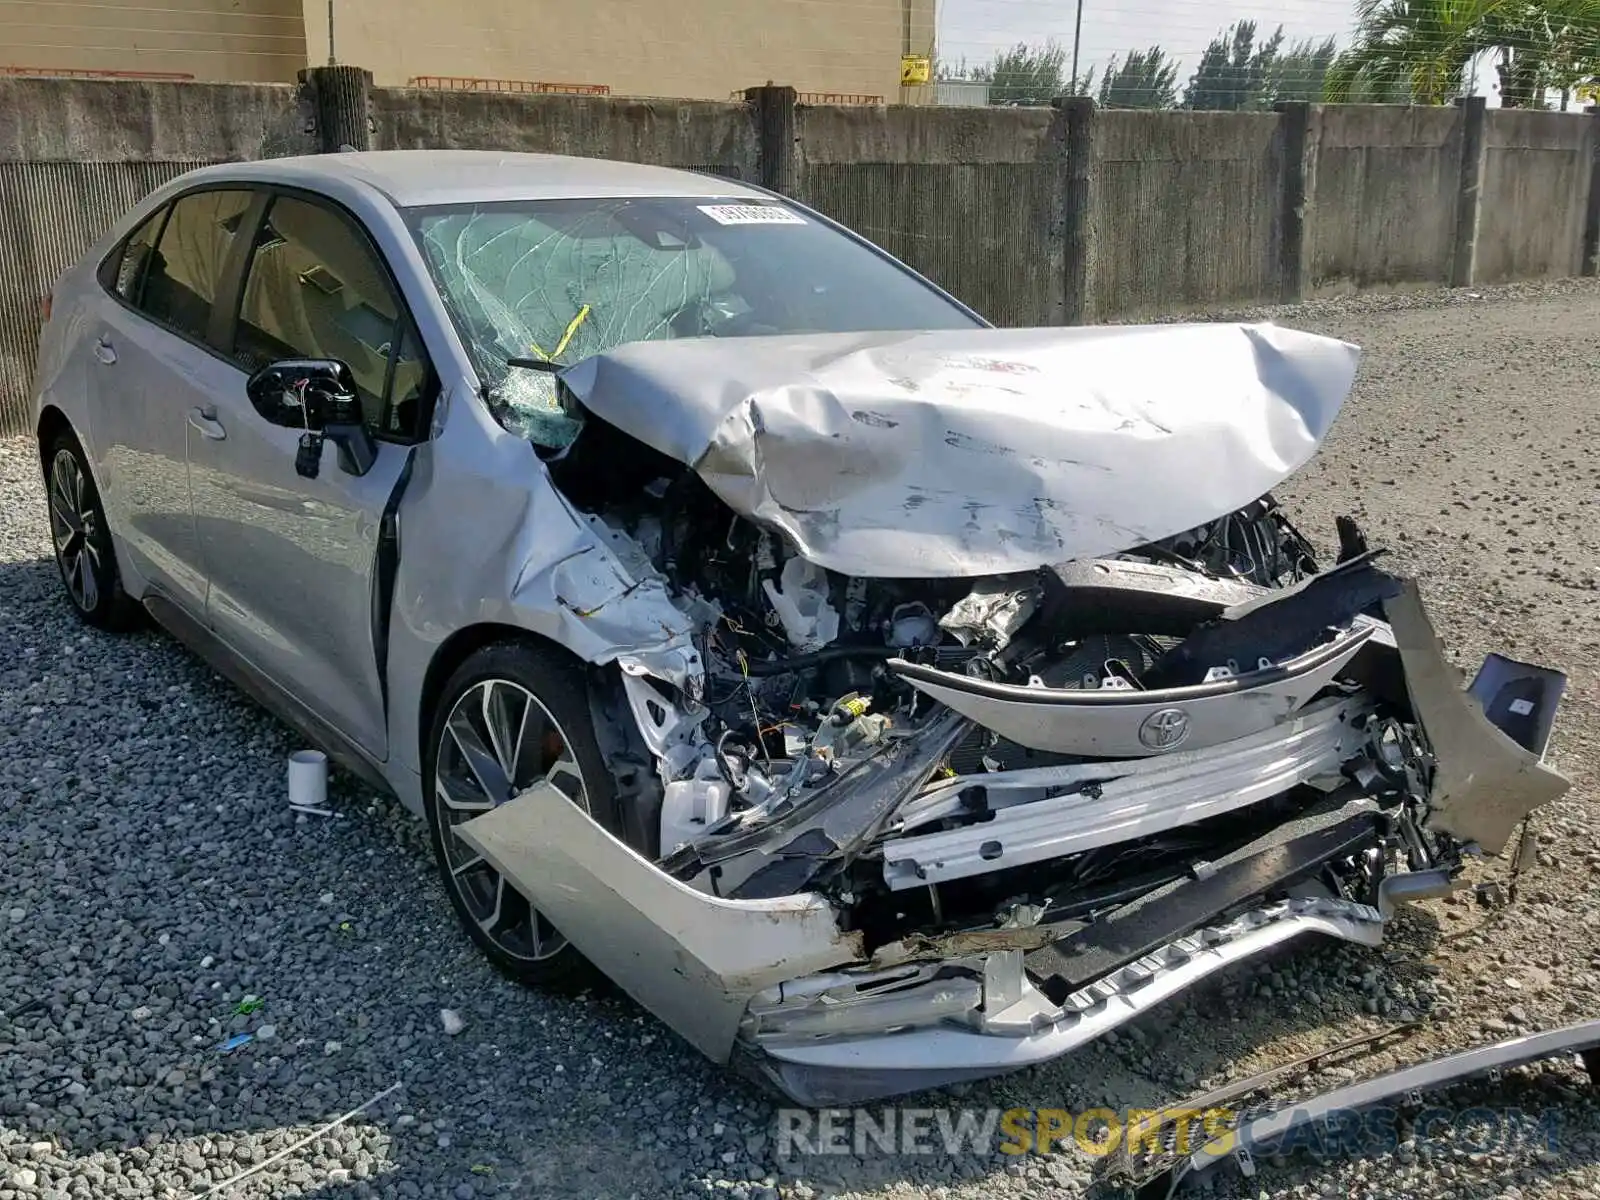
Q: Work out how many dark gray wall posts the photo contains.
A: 6